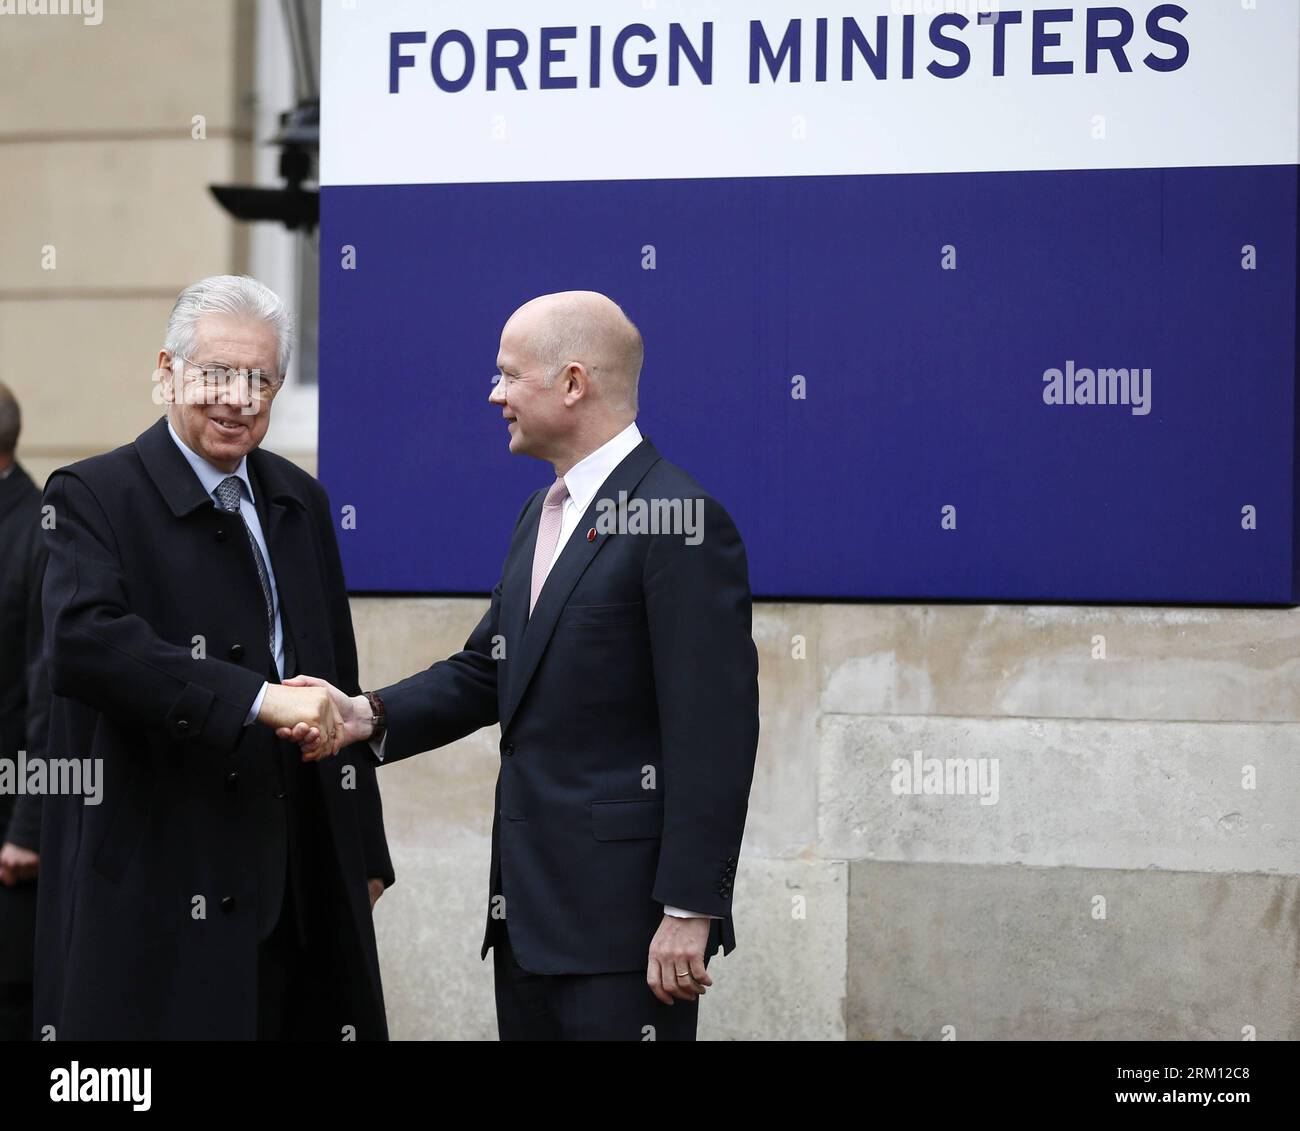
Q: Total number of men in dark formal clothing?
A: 3